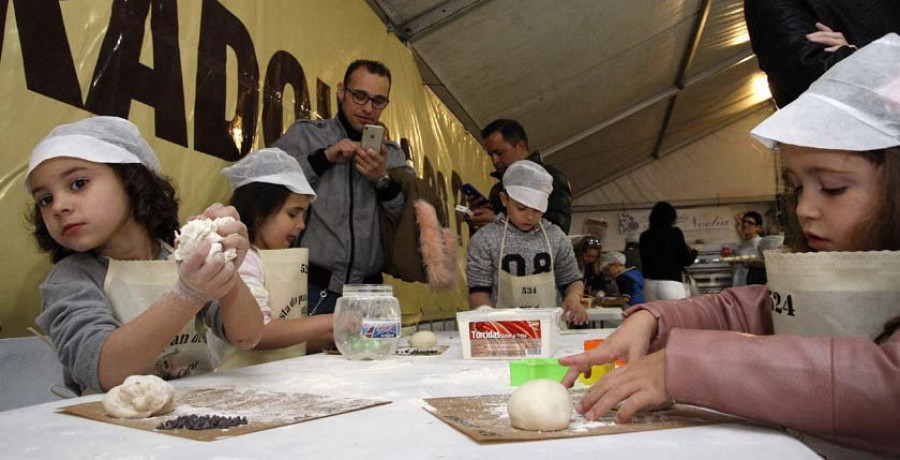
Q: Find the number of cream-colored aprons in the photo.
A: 4